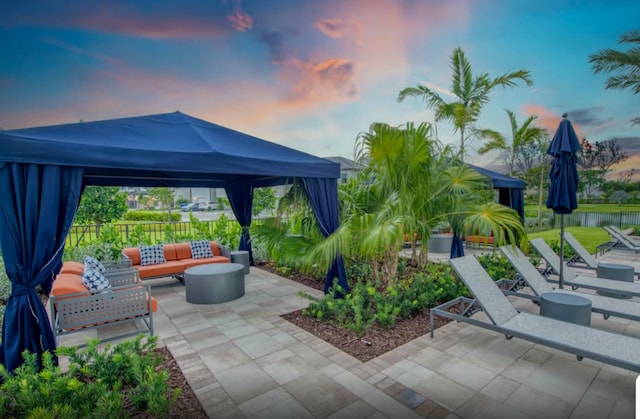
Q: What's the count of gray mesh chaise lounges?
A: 6